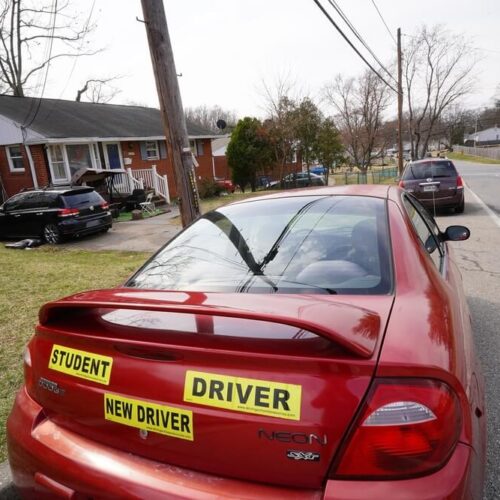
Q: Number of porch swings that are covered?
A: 1